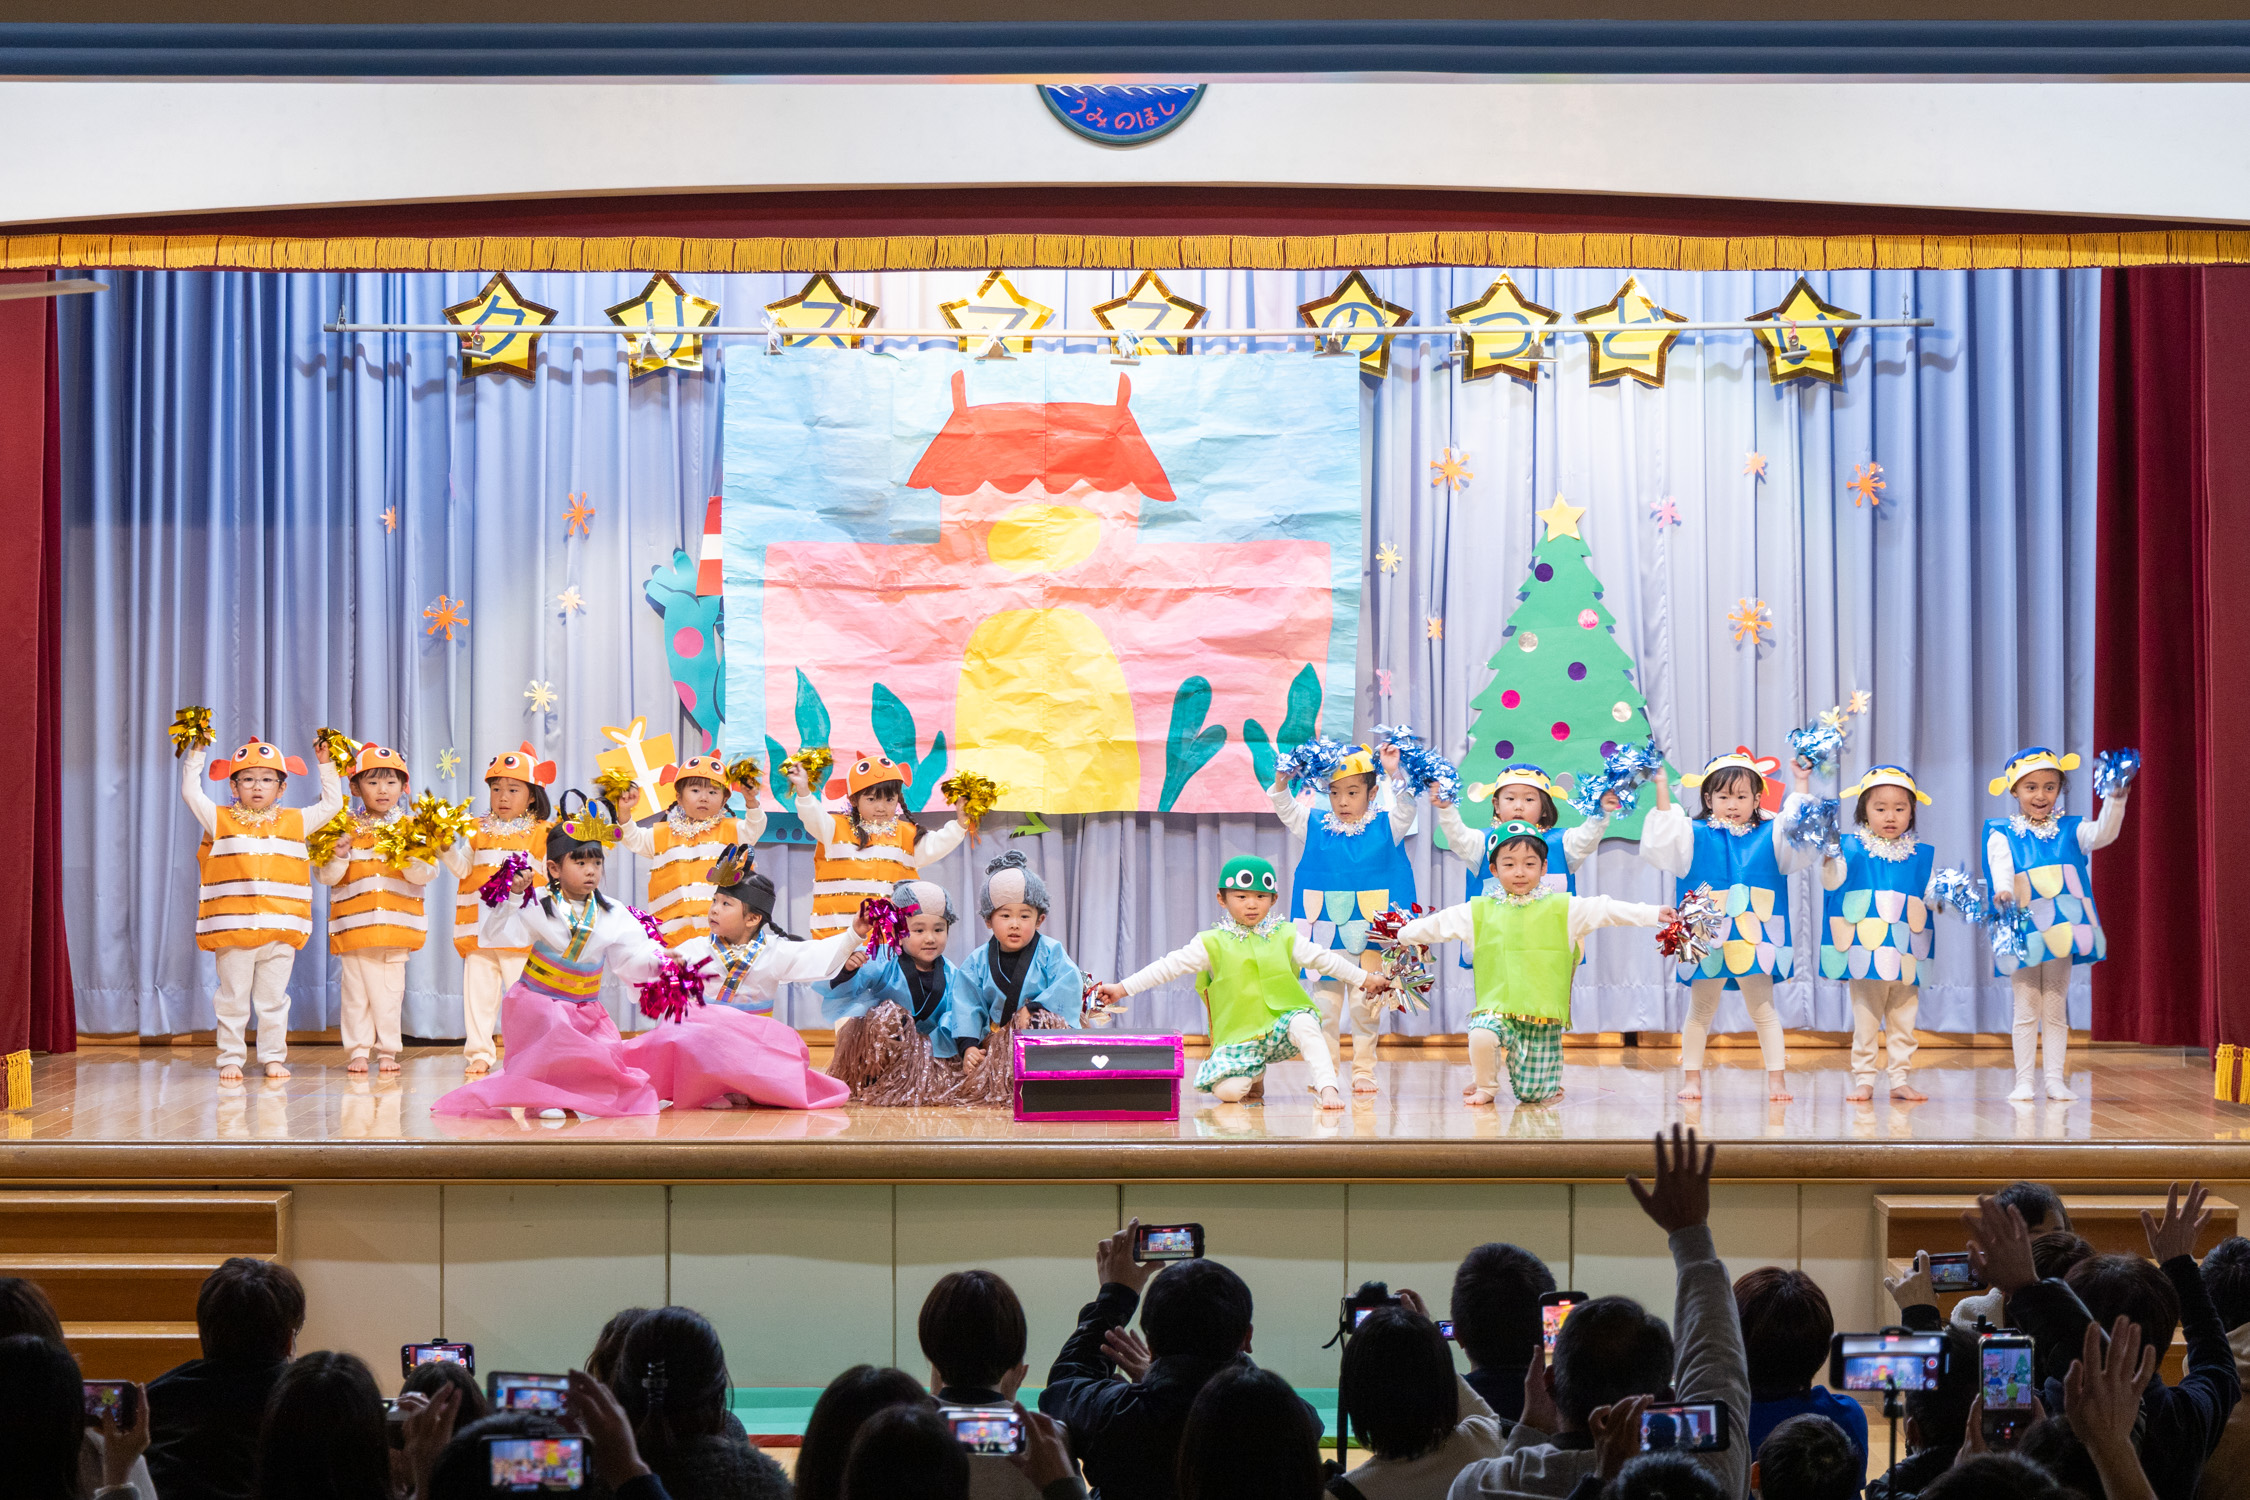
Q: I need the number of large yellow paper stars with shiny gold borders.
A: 9